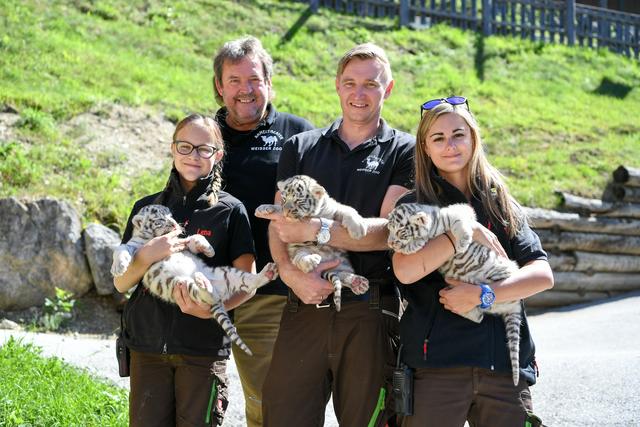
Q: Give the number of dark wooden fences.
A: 1